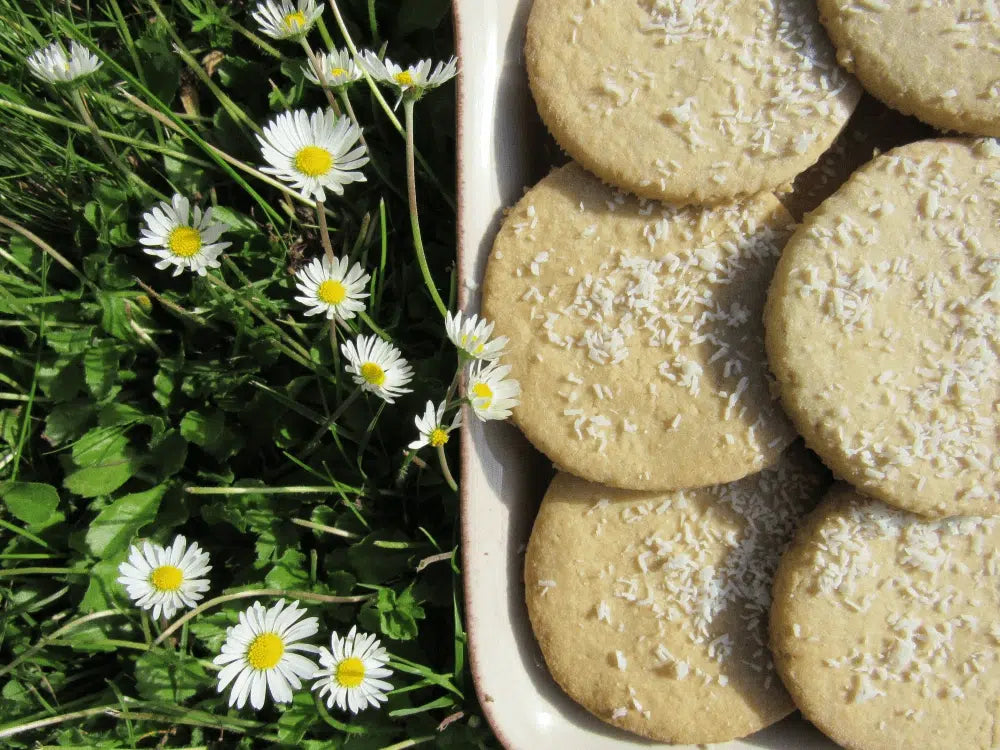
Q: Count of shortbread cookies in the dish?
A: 6